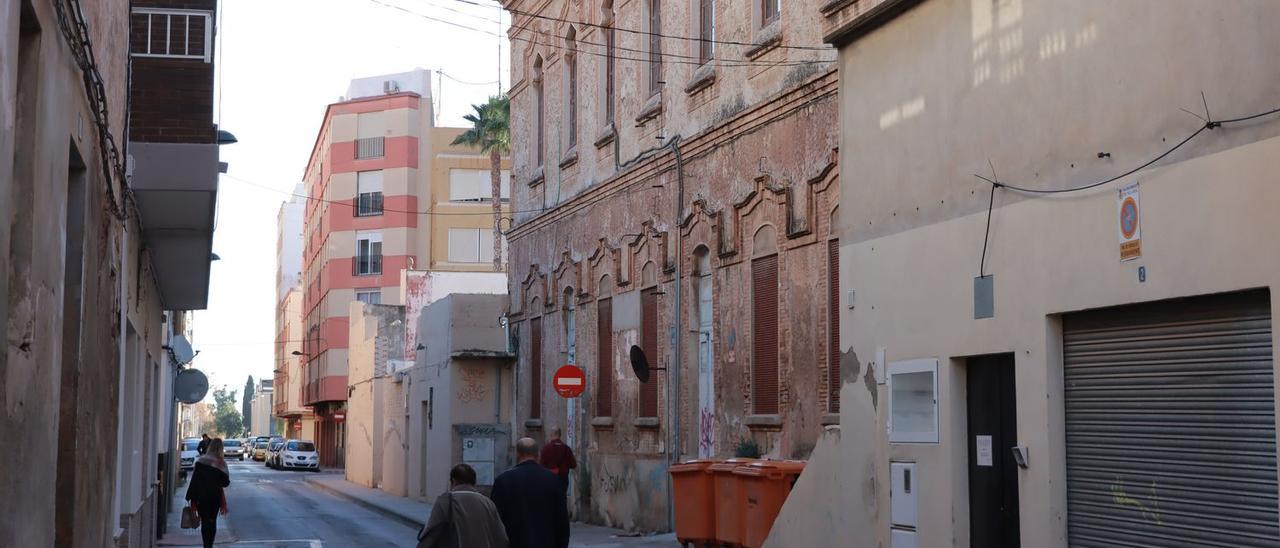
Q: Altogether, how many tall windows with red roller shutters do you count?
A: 5